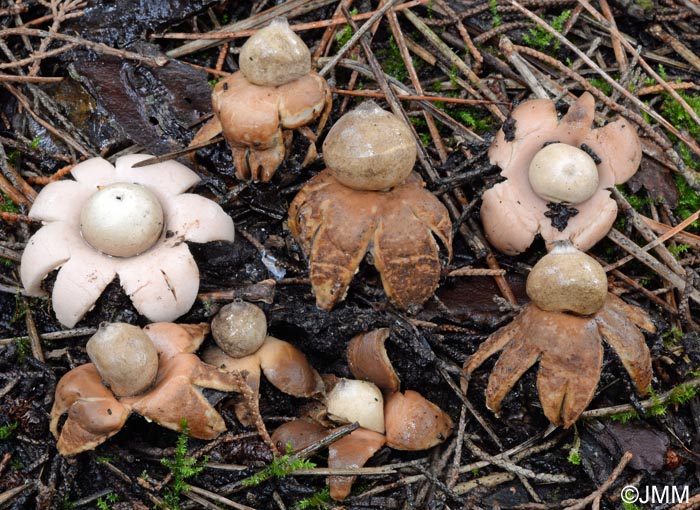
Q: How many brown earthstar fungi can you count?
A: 6